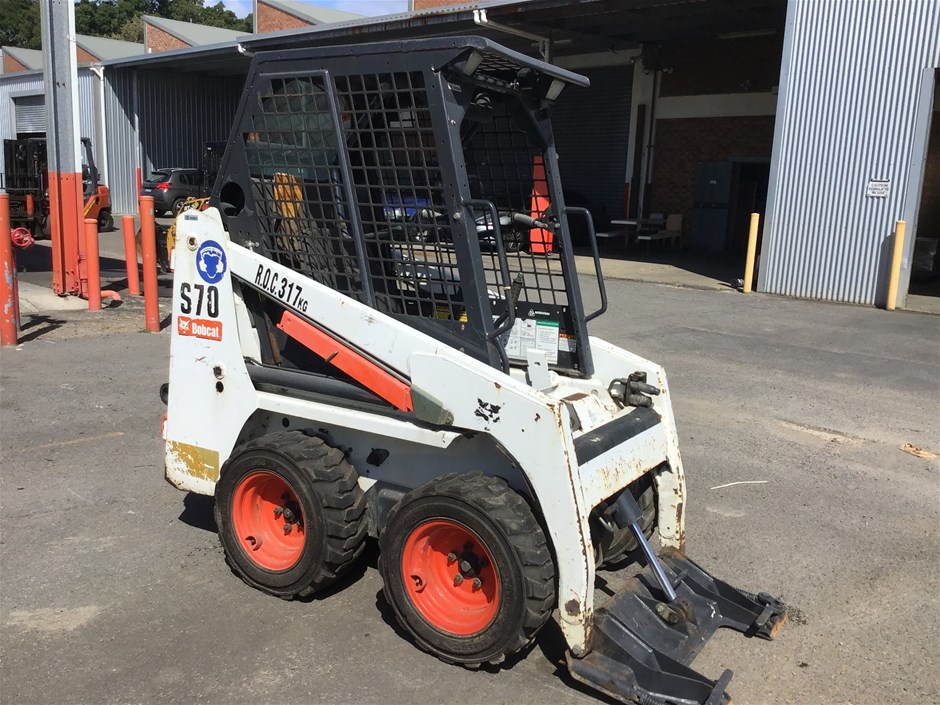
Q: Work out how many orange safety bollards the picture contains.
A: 4